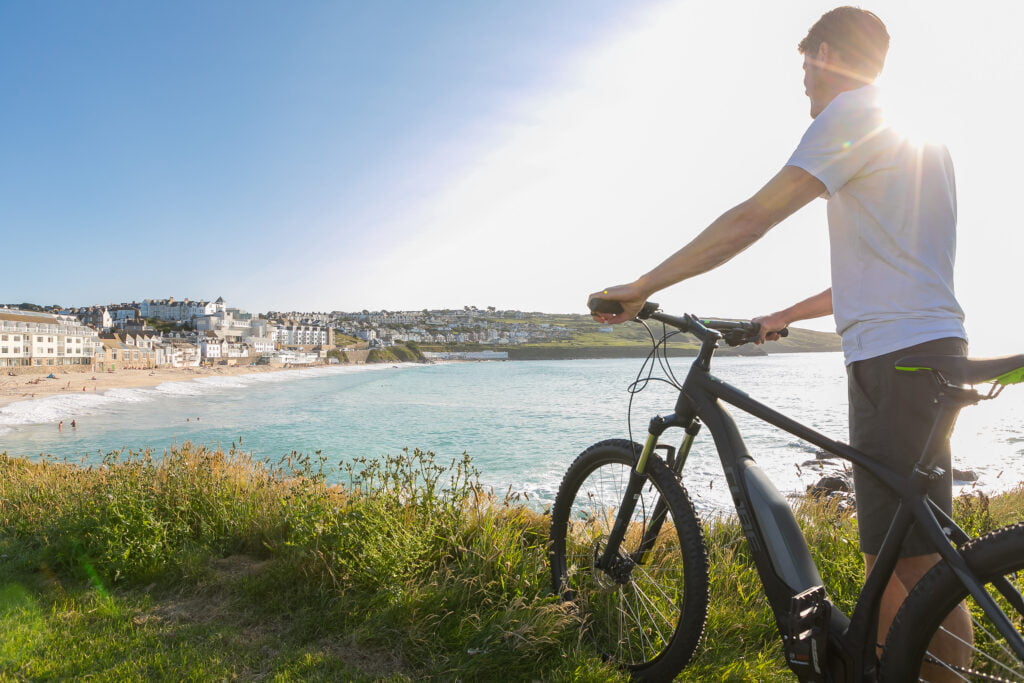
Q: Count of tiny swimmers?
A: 4